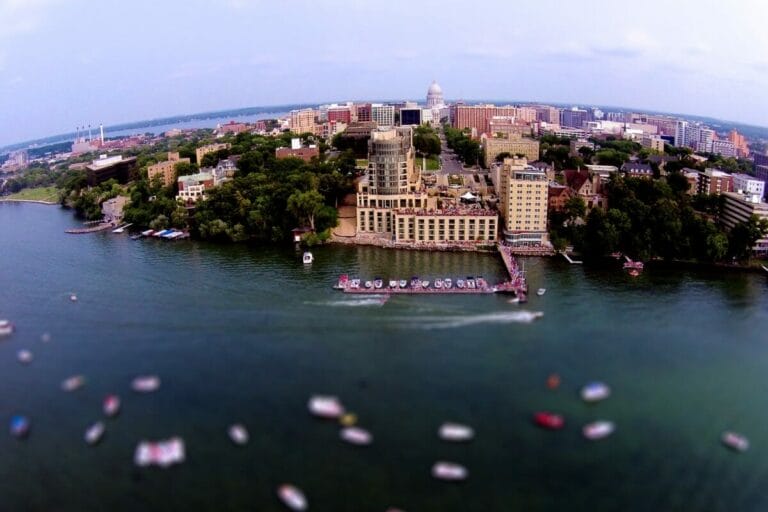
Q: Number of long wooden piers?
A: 1